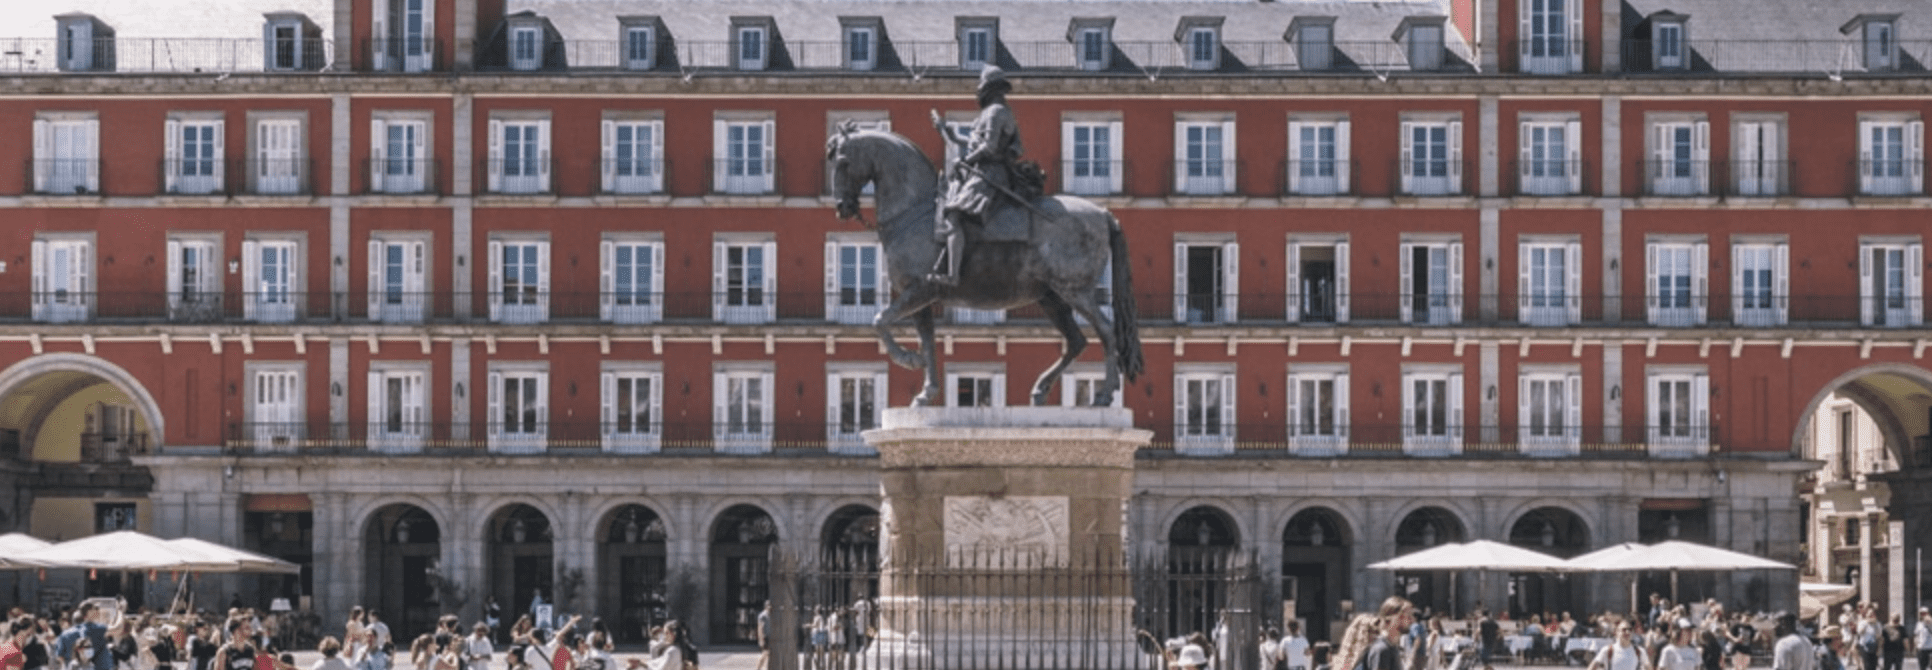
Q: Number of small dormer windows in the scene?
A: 13